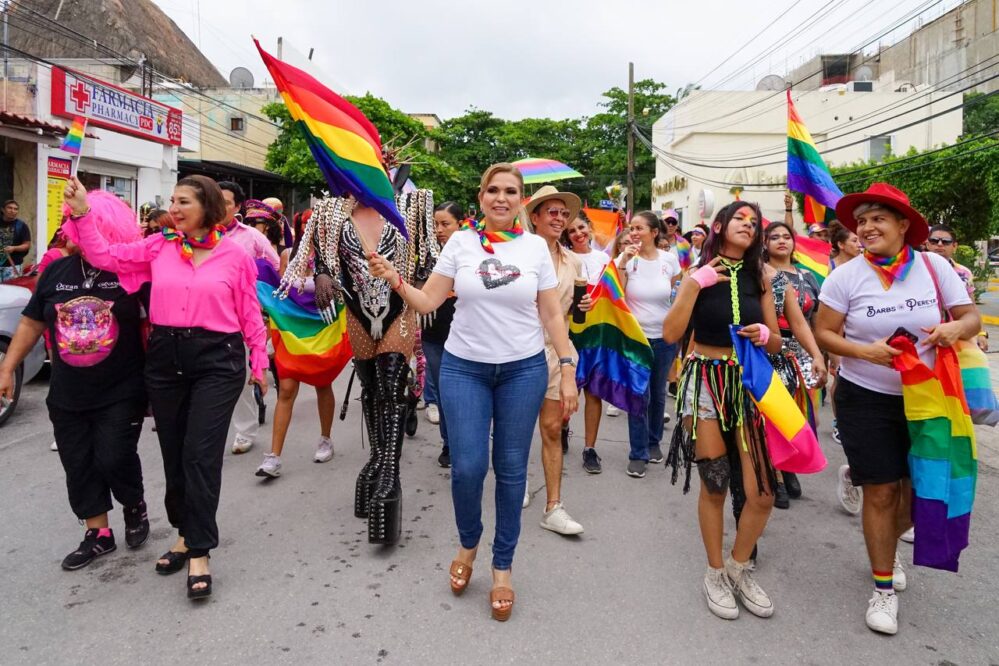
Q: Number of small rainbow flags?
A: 2